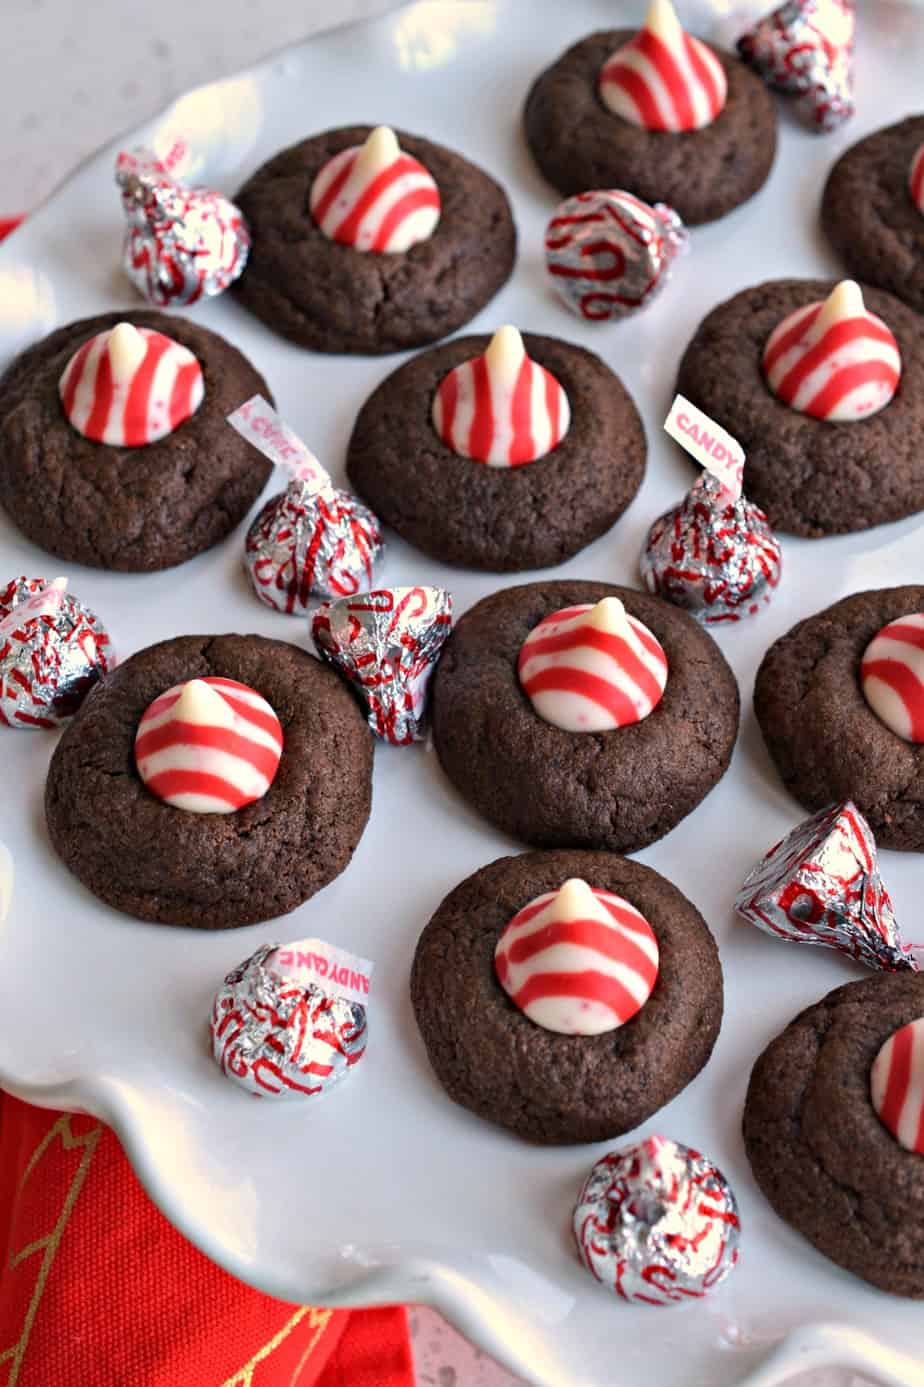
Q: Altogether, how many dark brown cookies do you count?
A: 11